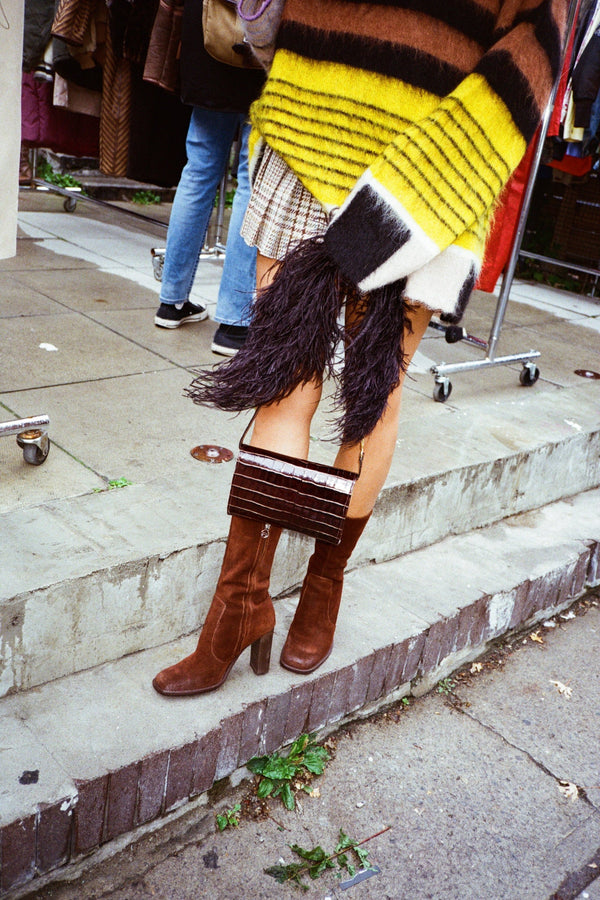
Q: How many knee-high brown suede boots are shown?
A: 2